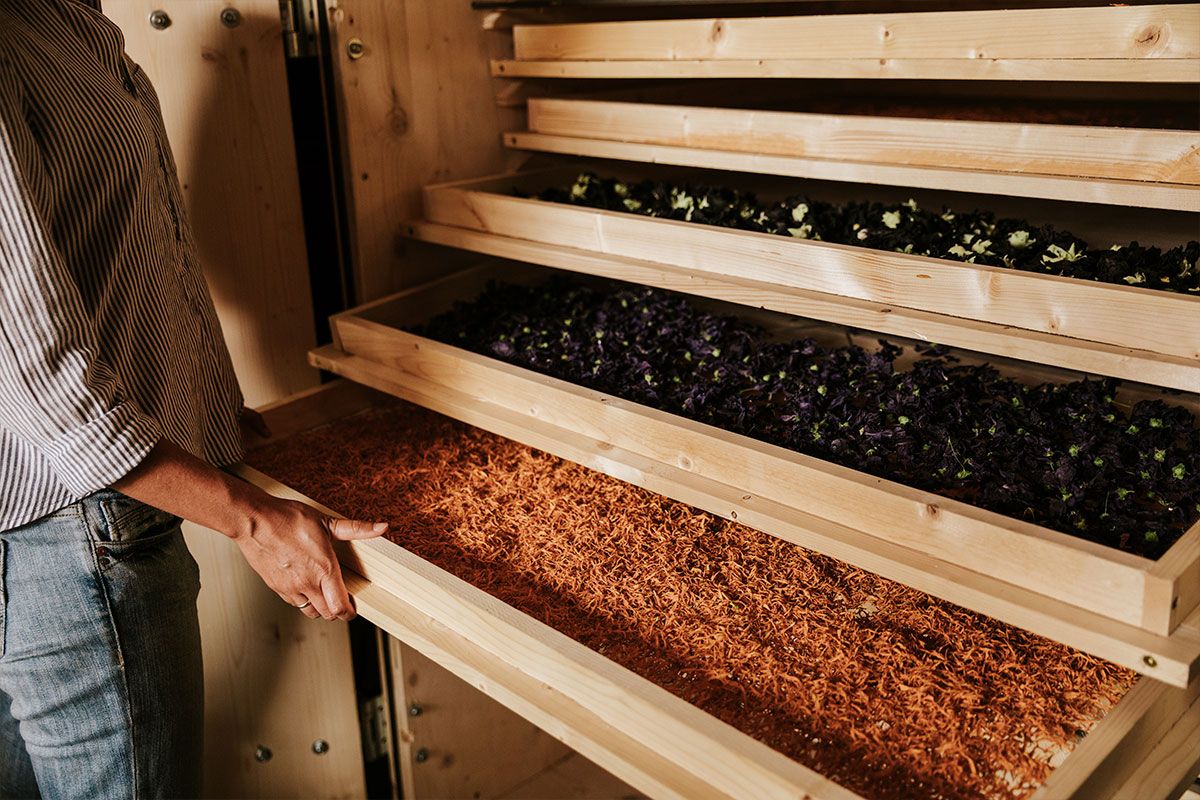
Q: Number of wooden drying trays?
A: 5